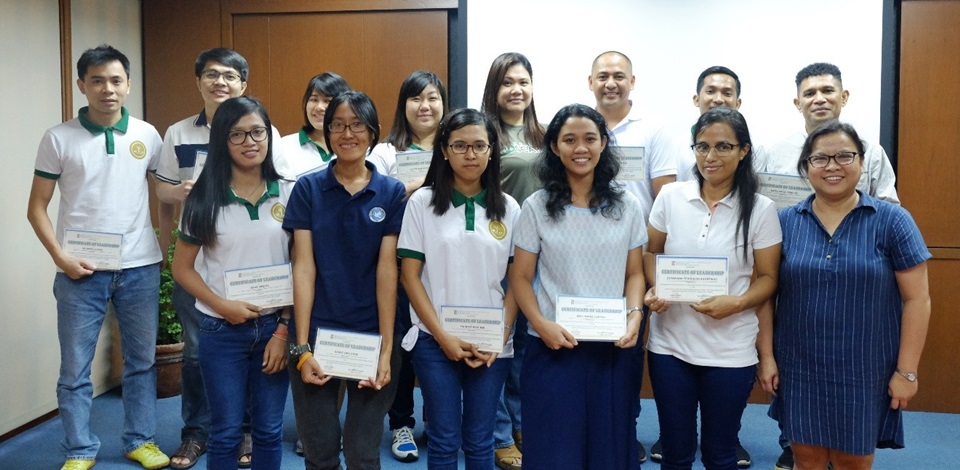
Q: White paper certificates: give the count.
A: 11